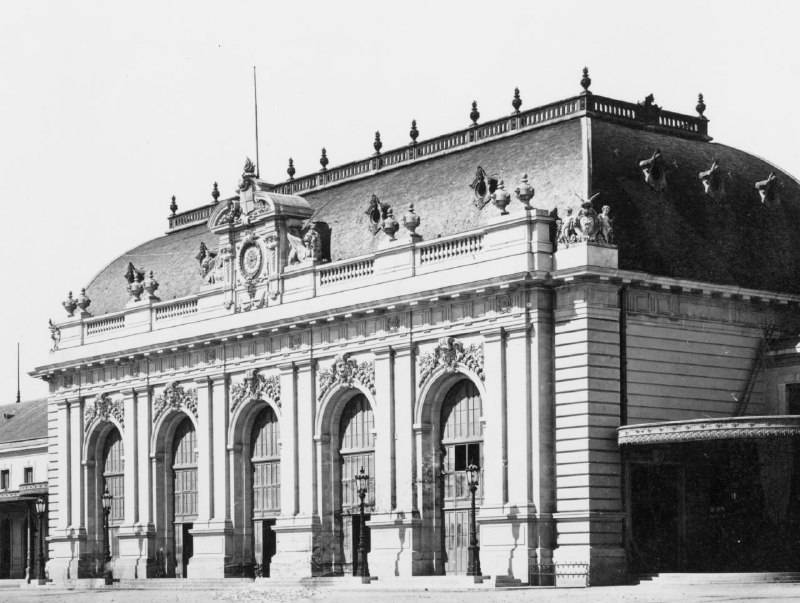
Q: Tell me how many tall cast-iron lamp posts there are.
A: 4